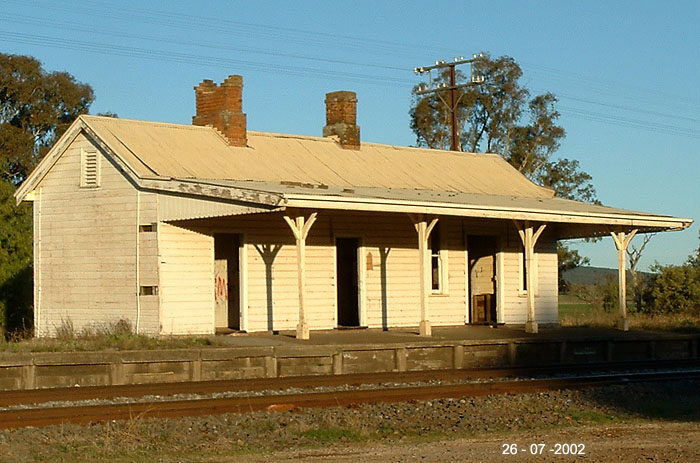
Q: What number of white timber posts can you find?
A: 4